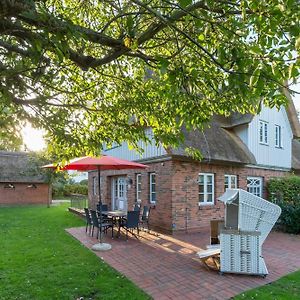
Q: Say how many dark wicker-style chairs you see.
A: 6